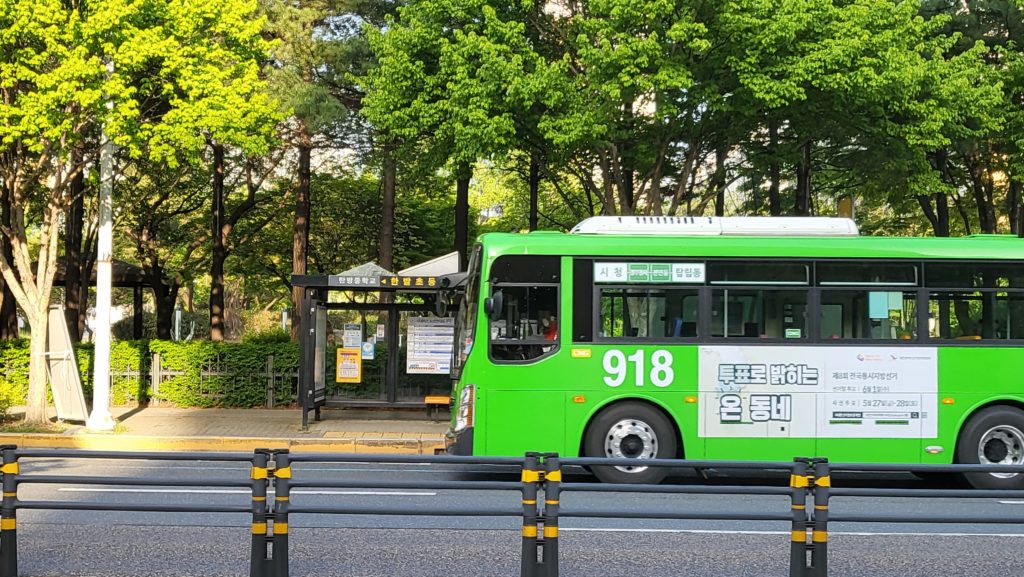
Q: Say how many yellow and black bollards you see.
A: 7